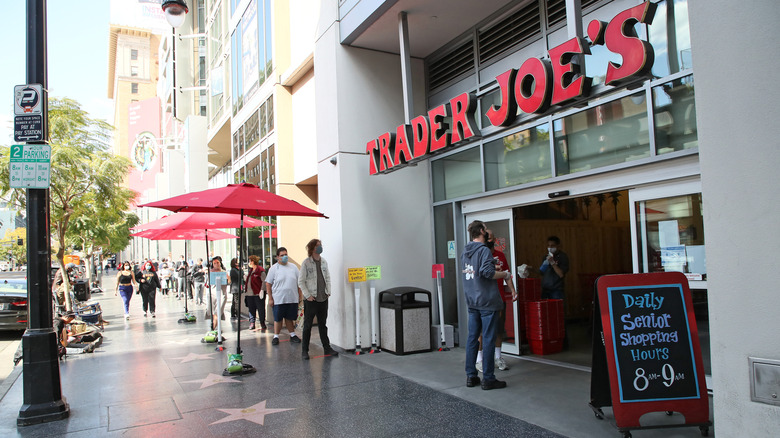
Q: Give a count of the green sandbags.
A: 3